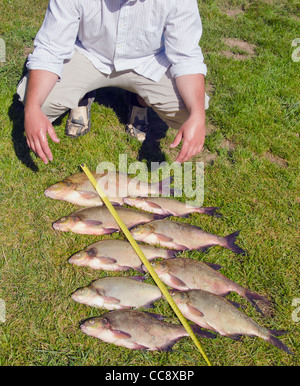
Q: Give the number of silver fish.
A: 9